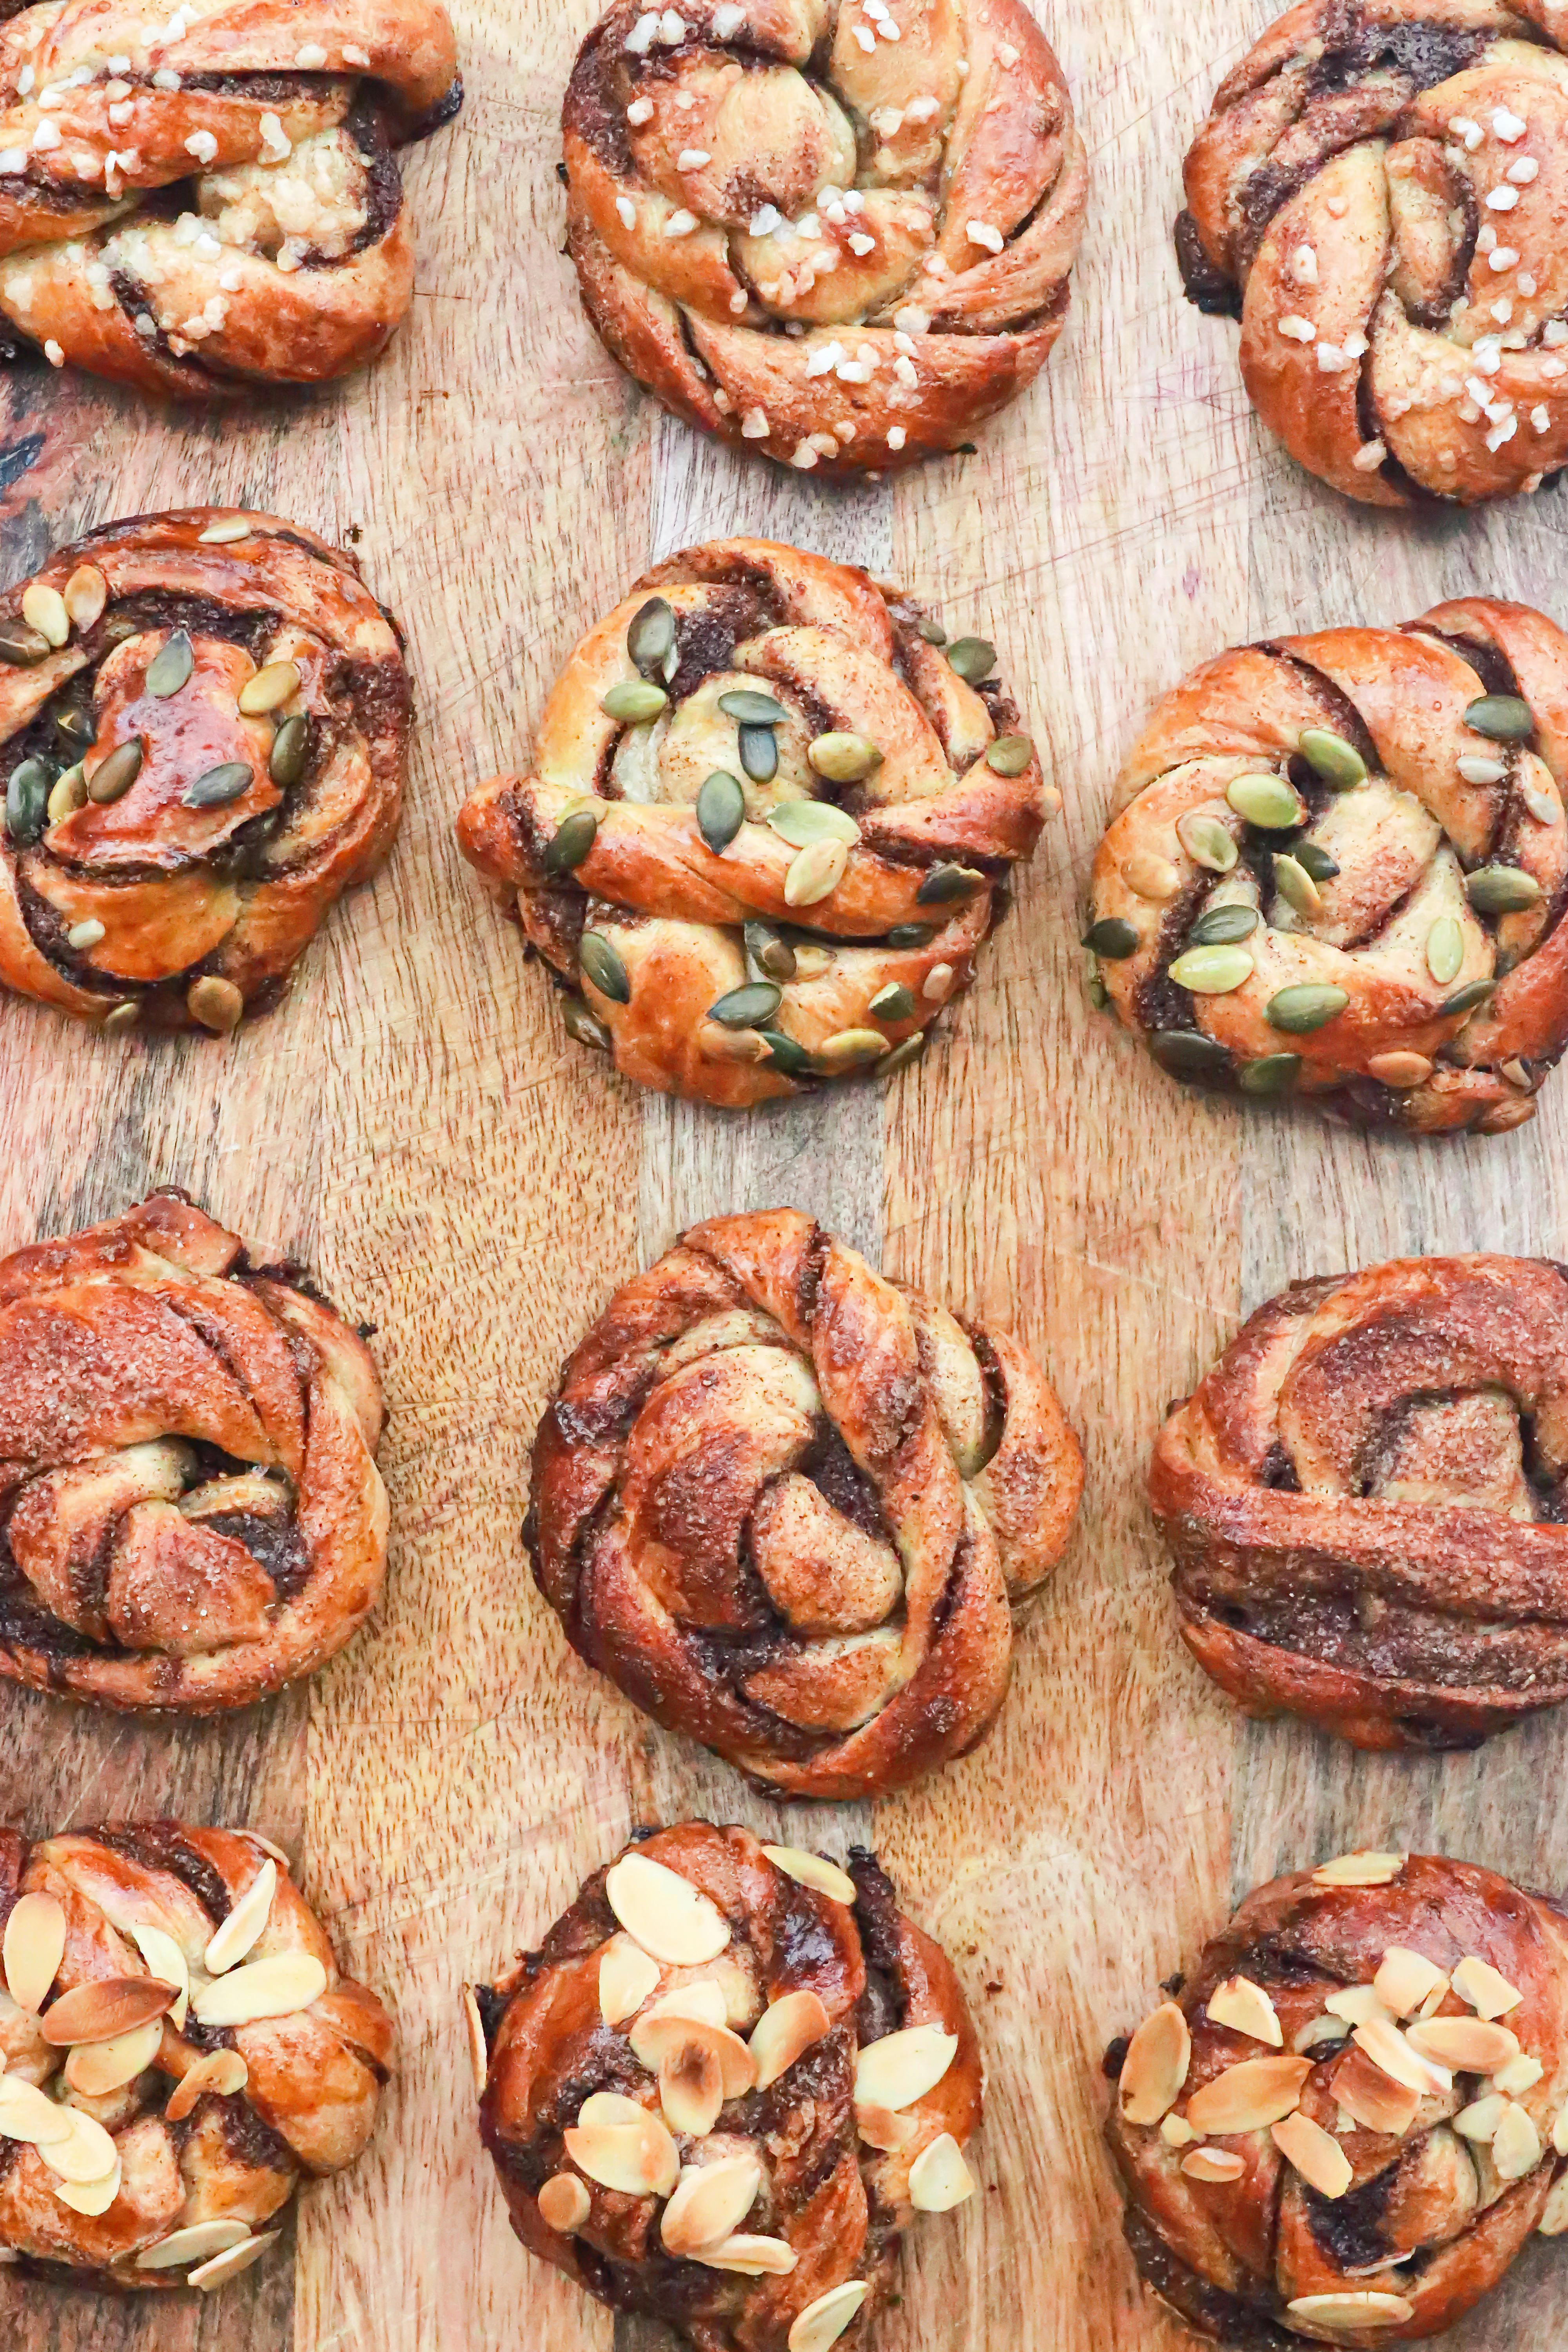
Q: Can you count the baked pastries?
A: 12